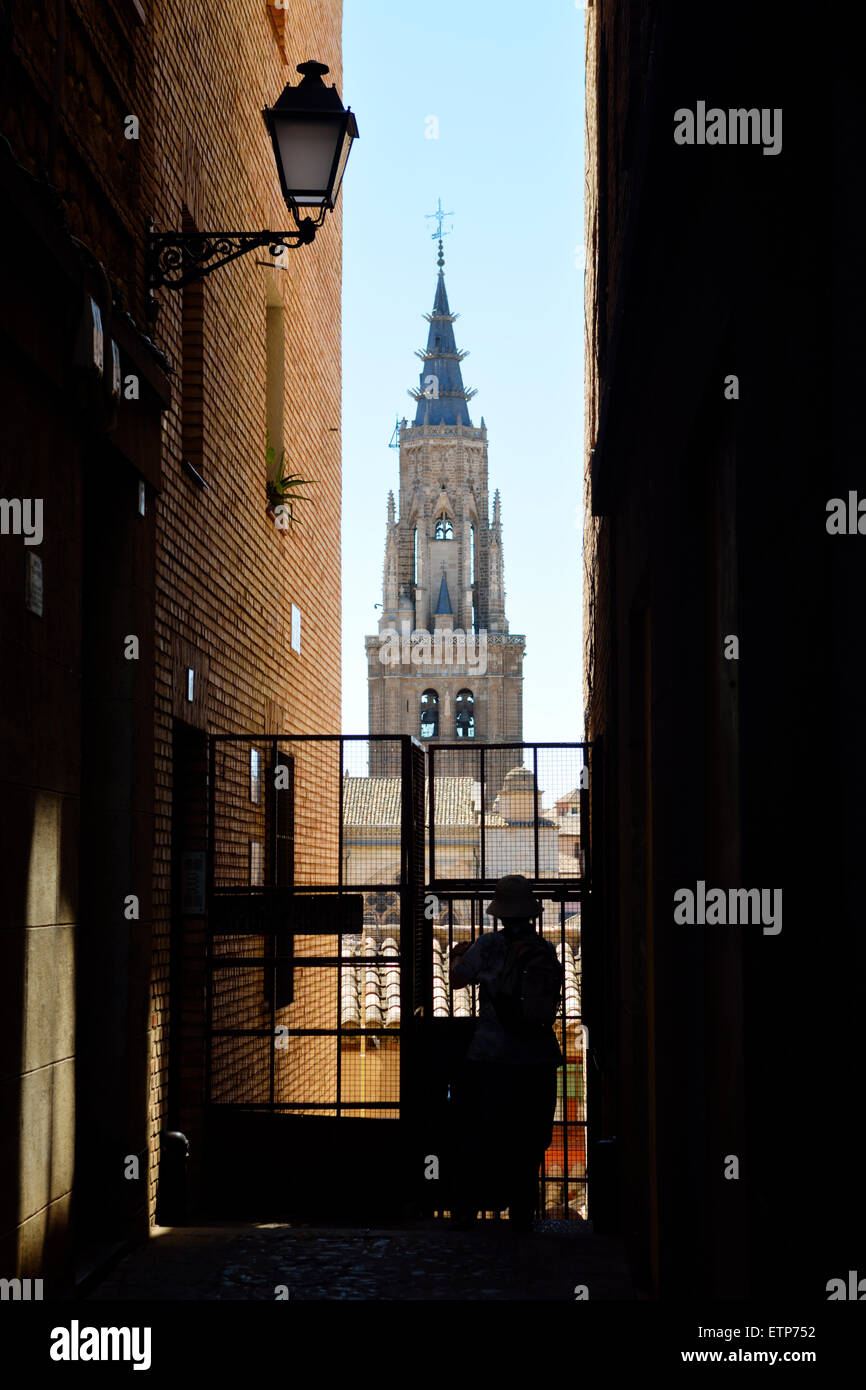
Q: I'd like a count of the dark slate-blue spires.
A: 2